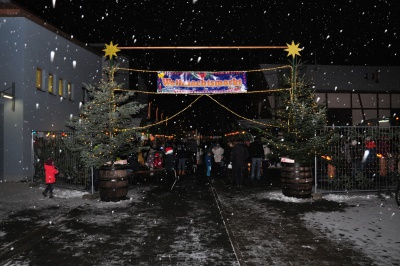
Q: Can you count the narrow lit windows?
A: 4